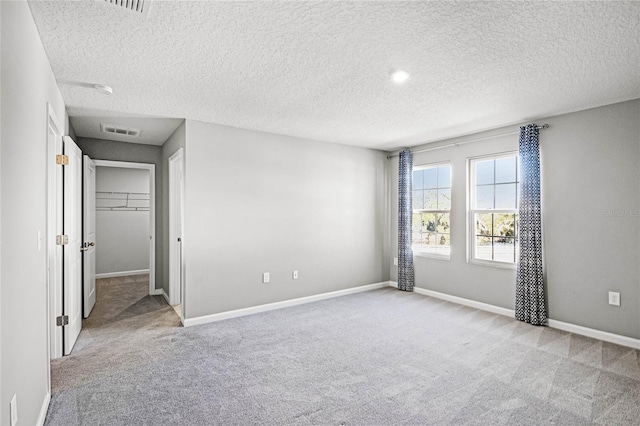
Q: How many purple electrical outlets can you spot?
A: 0